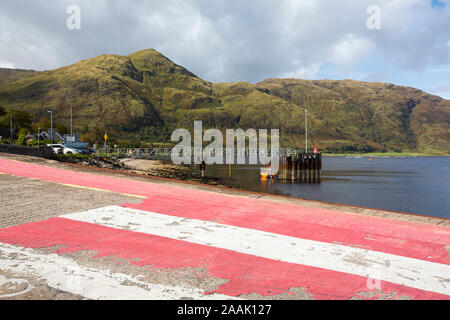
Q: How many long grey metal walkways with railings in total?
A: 1